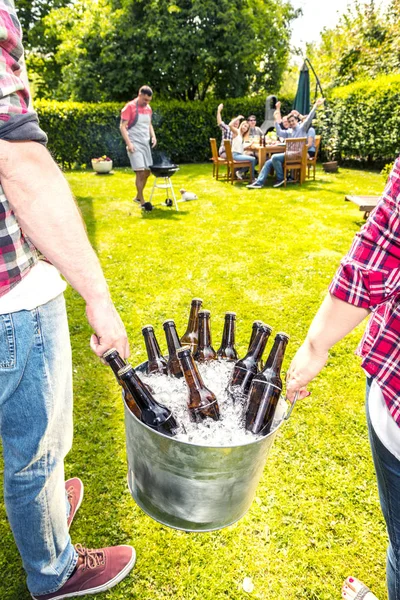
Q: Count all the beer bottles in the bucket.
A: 11